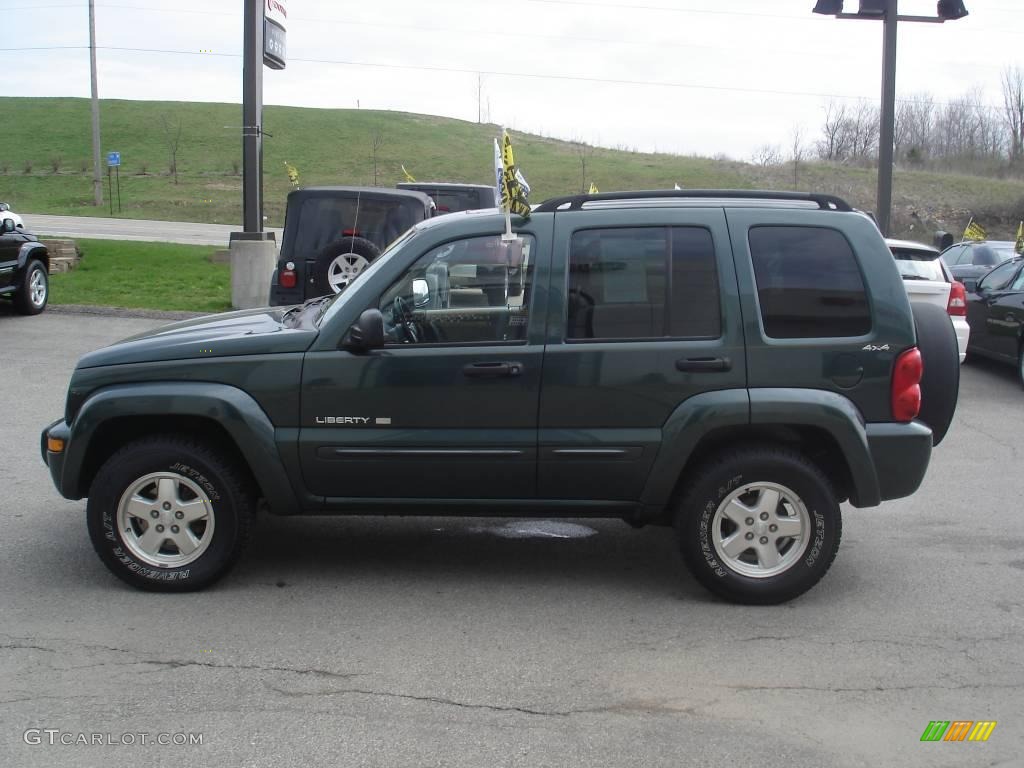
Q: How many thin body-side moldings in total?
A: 2